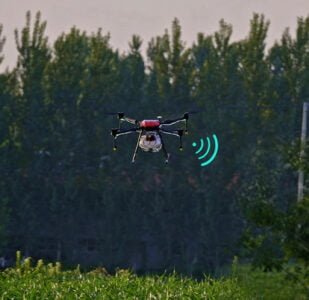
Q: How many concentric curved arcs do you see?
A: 3